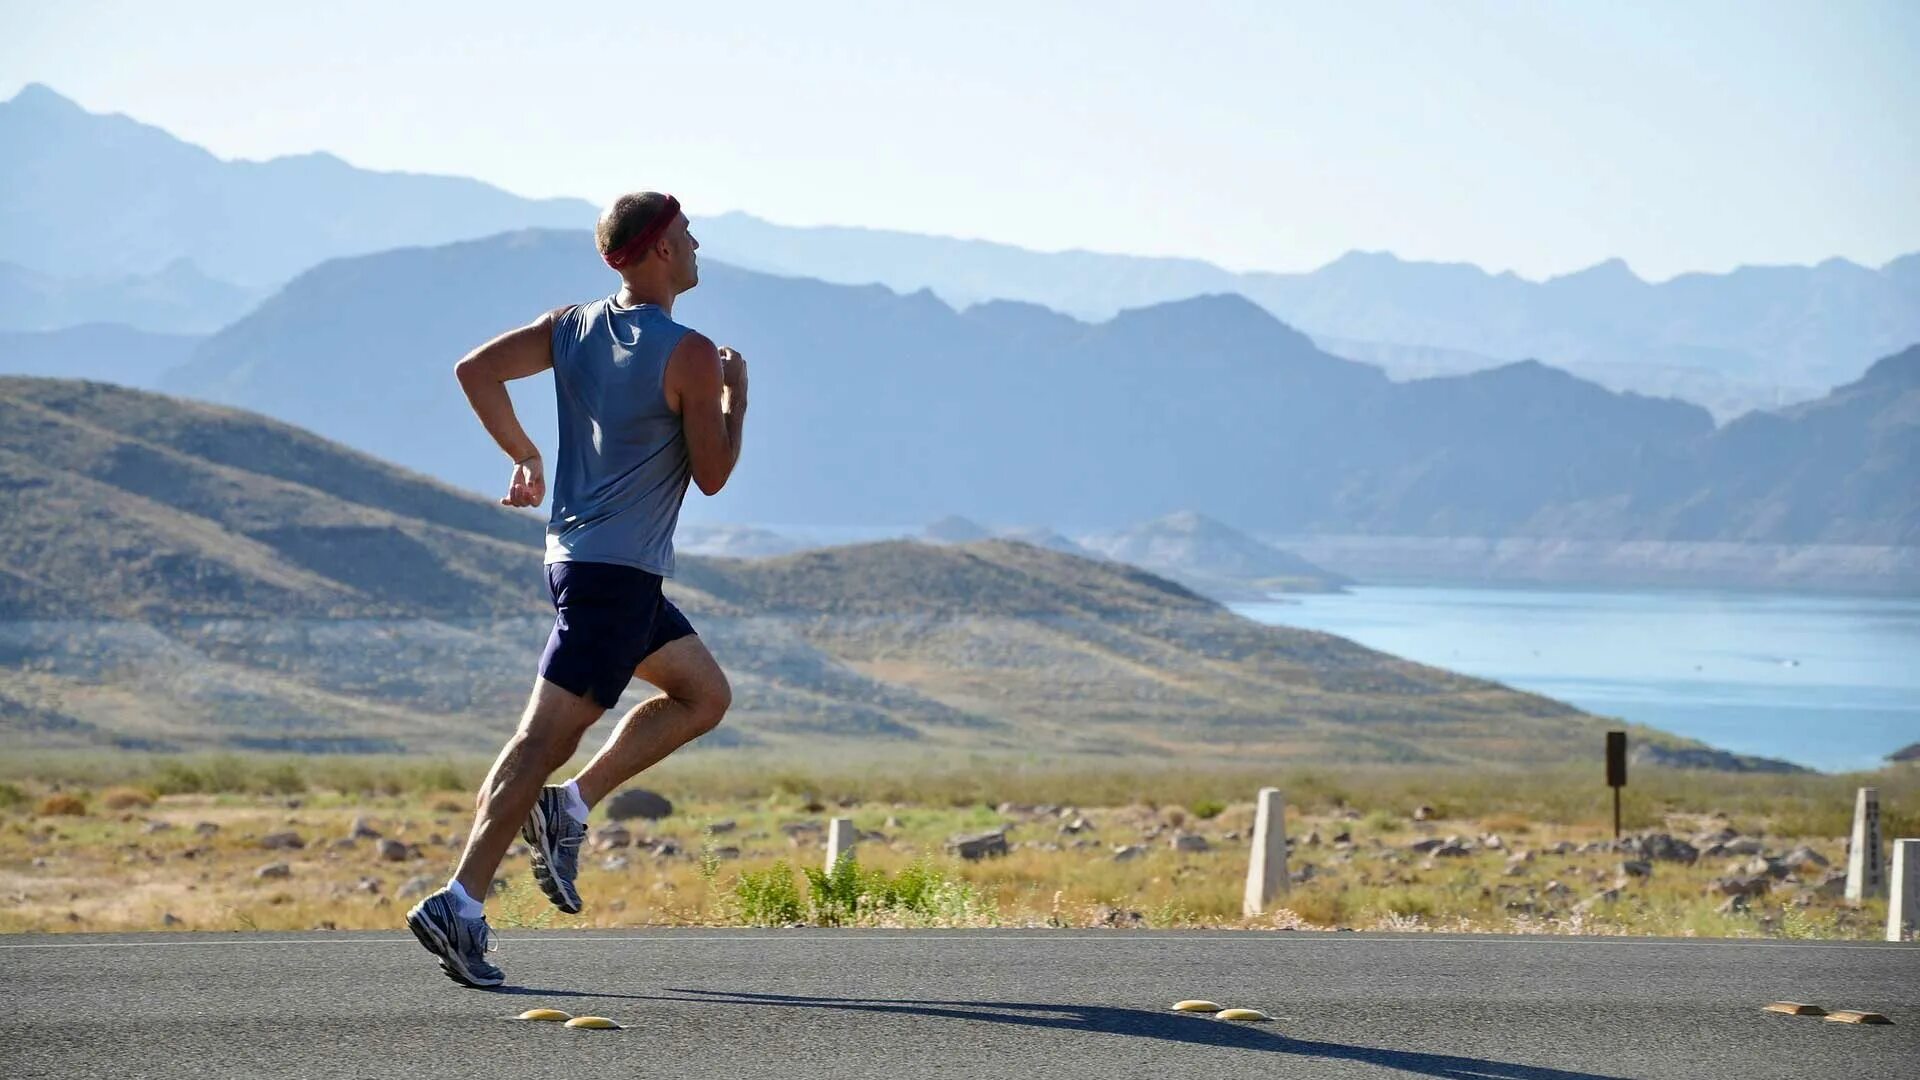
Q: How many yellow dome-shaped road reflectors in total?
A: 4